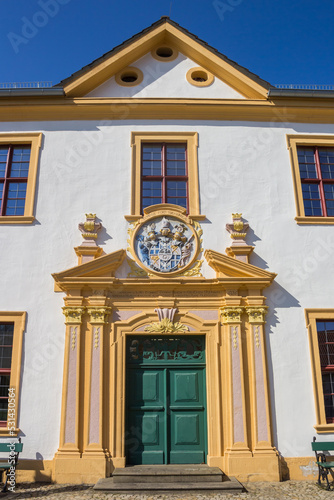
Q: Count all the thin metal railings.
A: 2